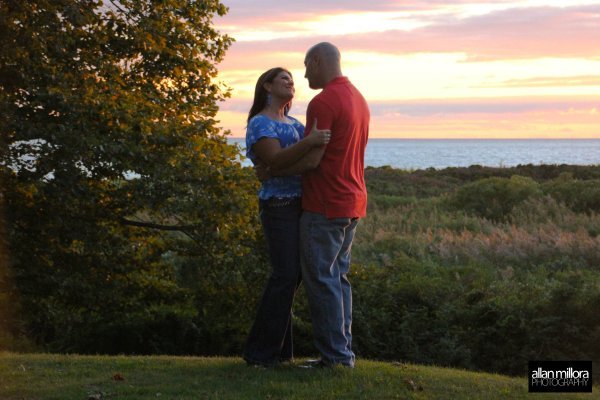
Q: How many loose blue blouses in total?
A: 1